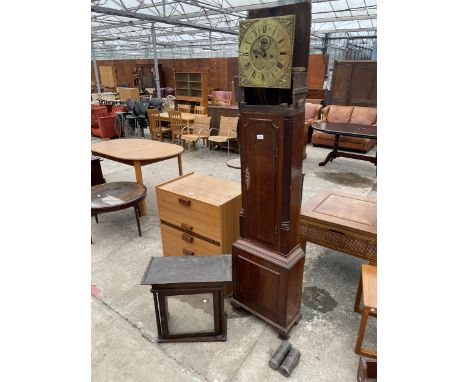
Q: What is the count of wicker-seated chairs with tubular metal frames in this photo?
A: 2